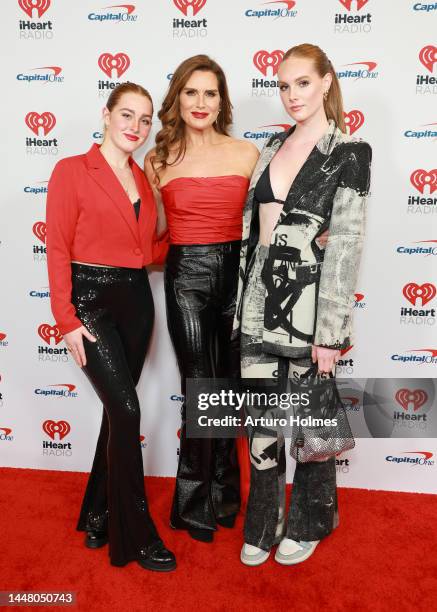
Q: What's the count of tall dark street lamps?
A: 0